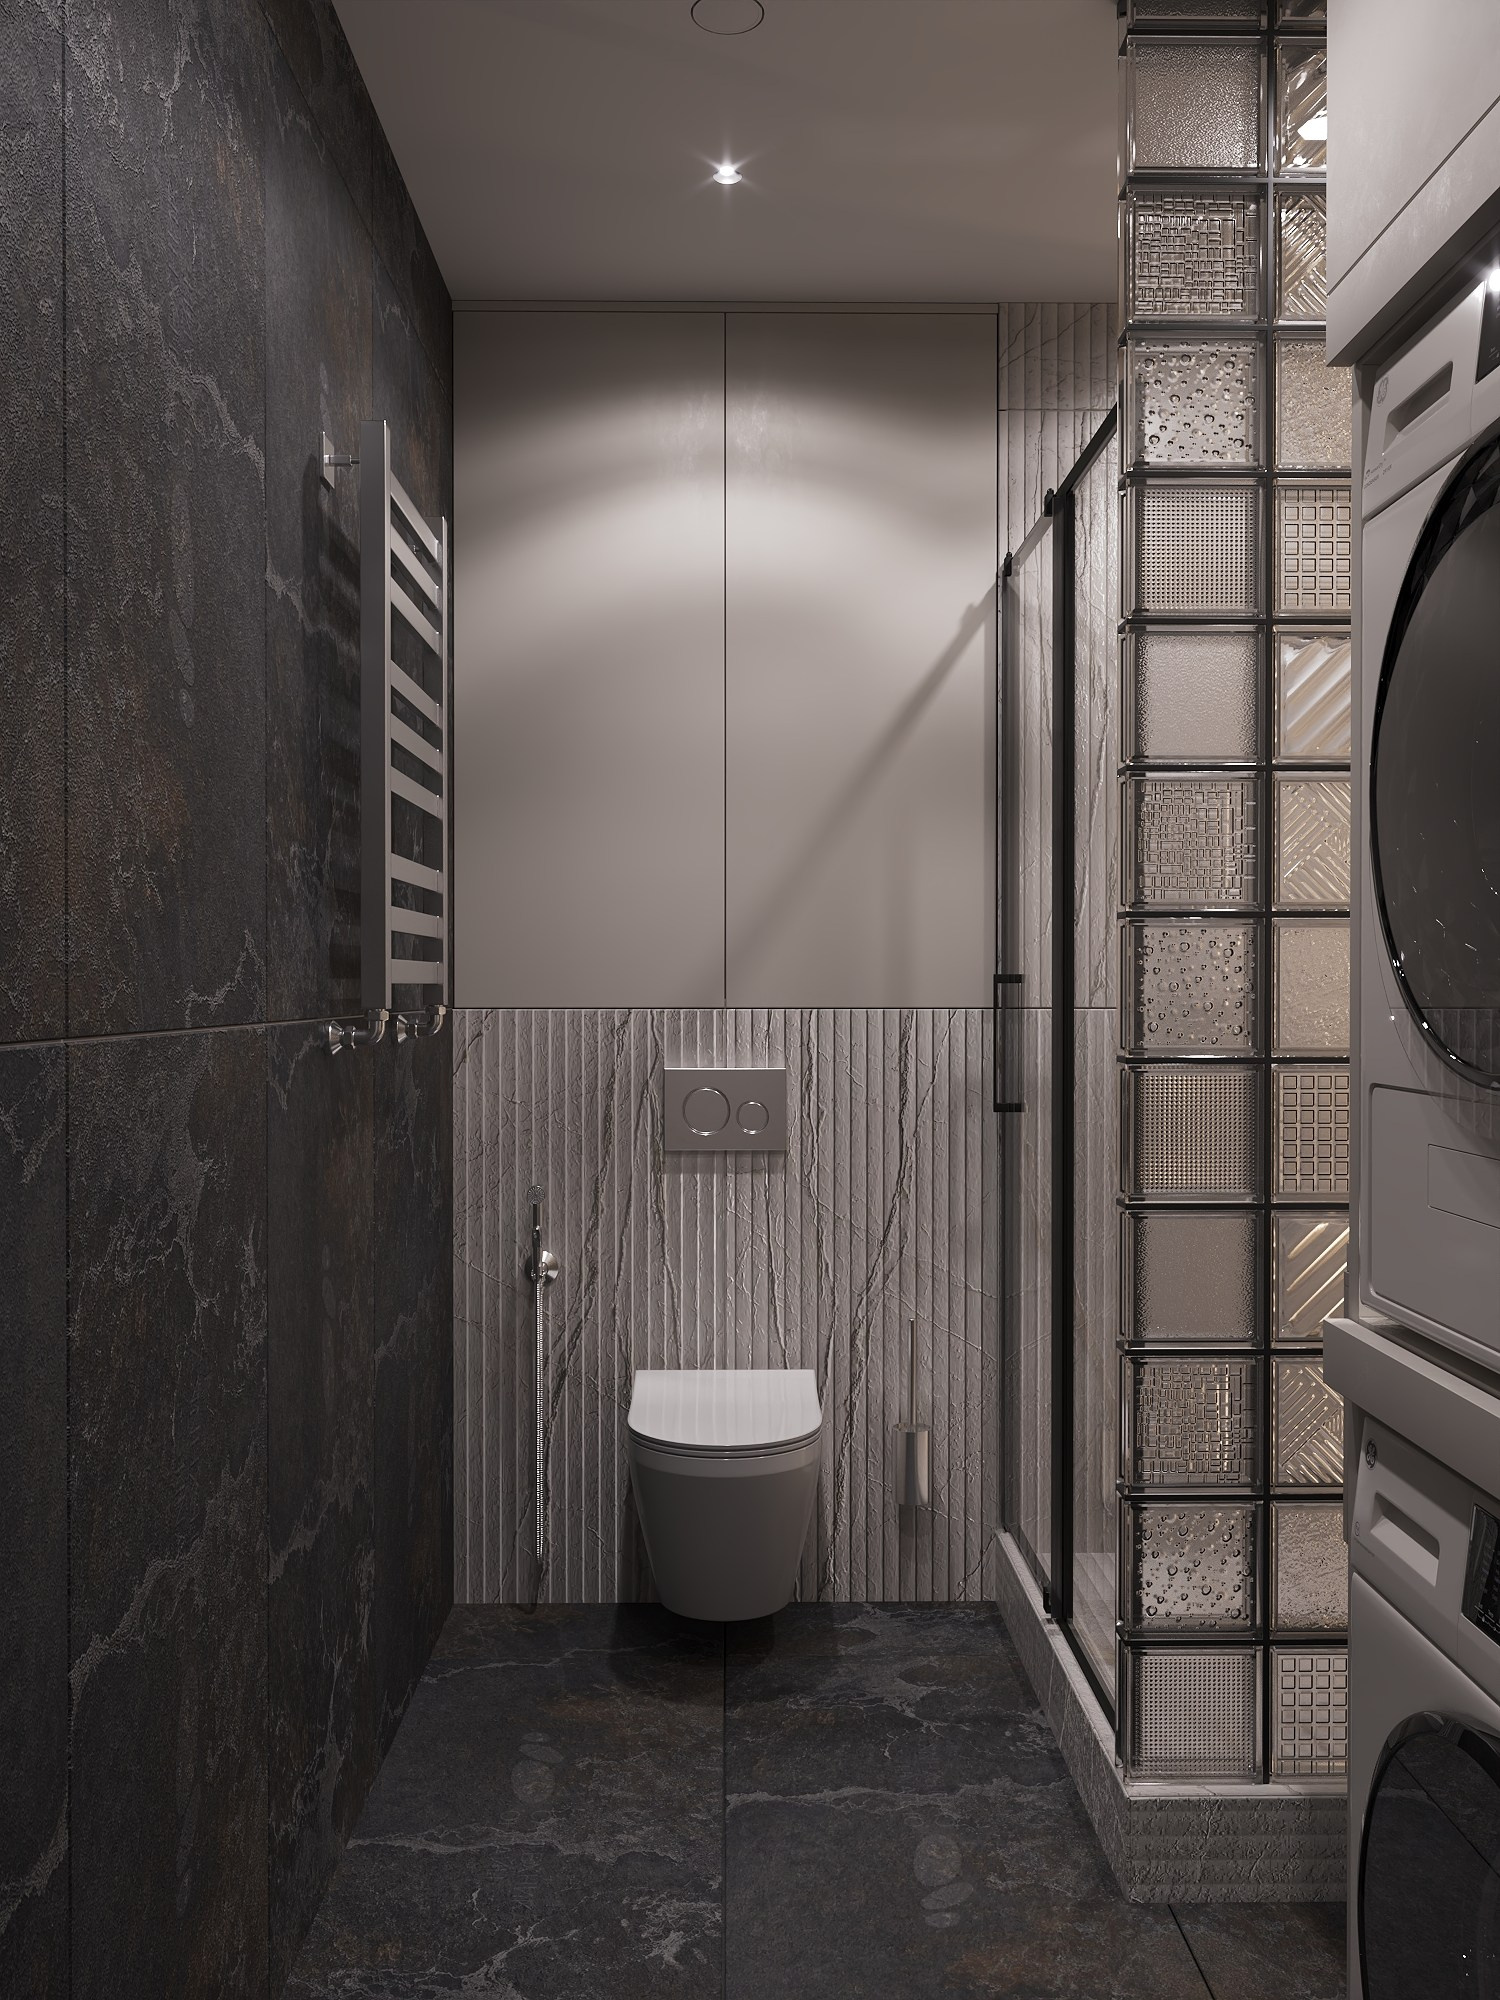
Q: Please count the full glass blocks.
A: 12